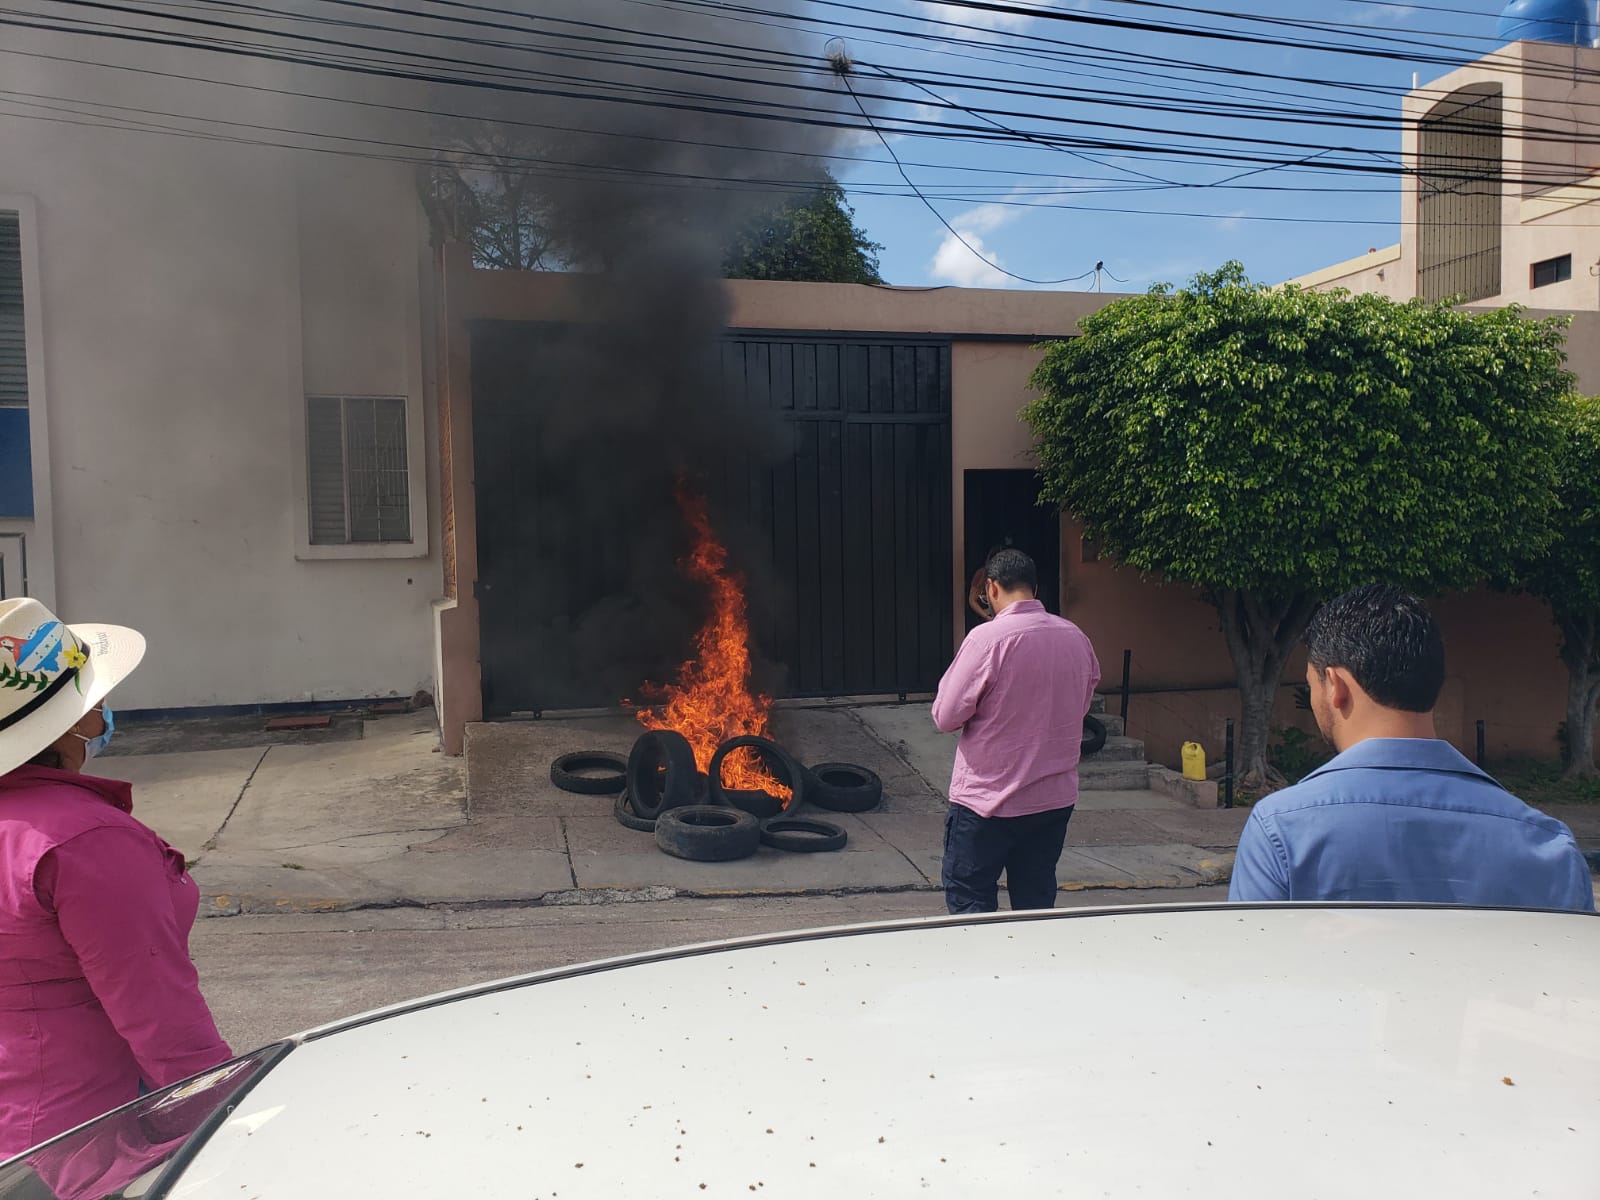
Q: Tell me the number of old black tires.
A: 8